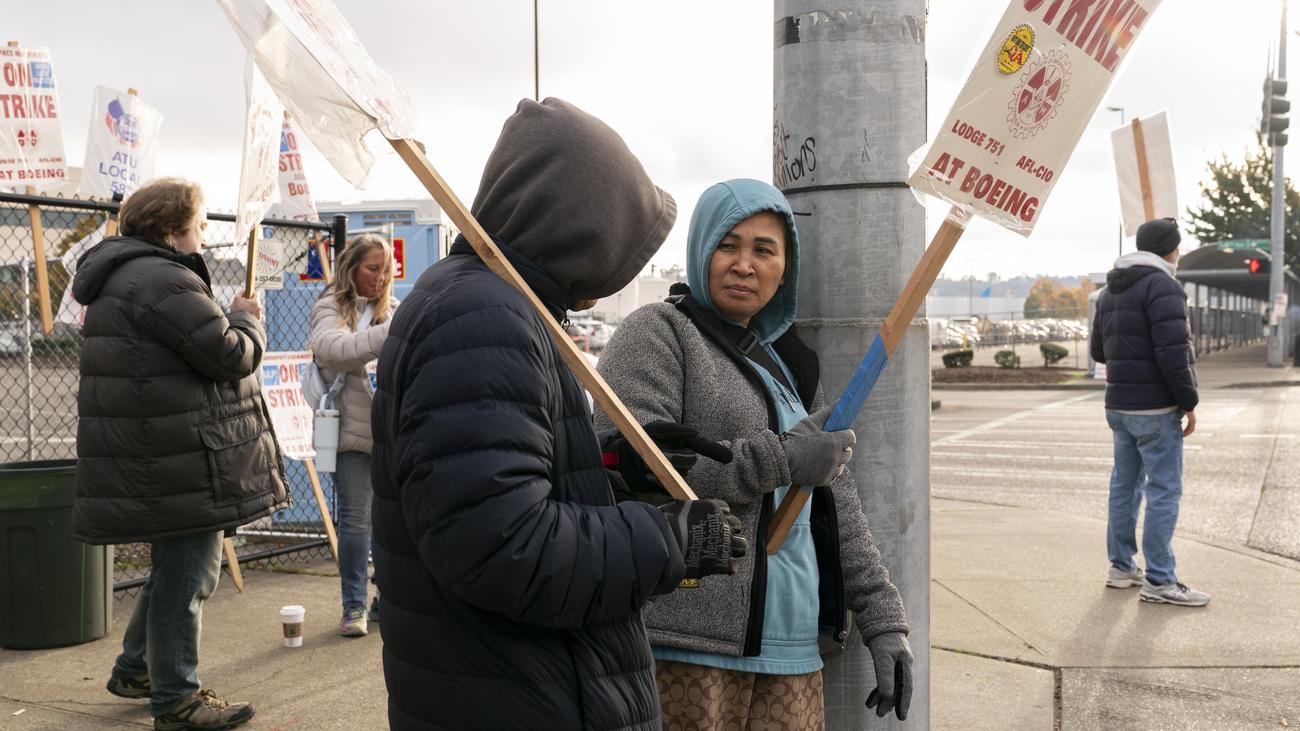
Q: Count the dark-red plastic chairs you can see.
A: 0